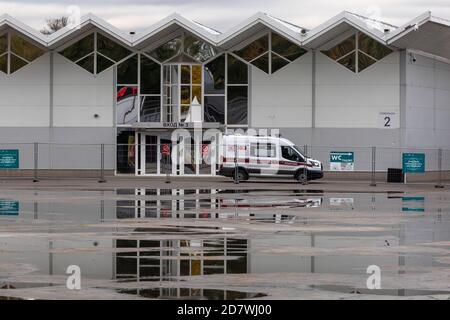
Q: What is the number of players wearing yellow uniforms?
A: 0